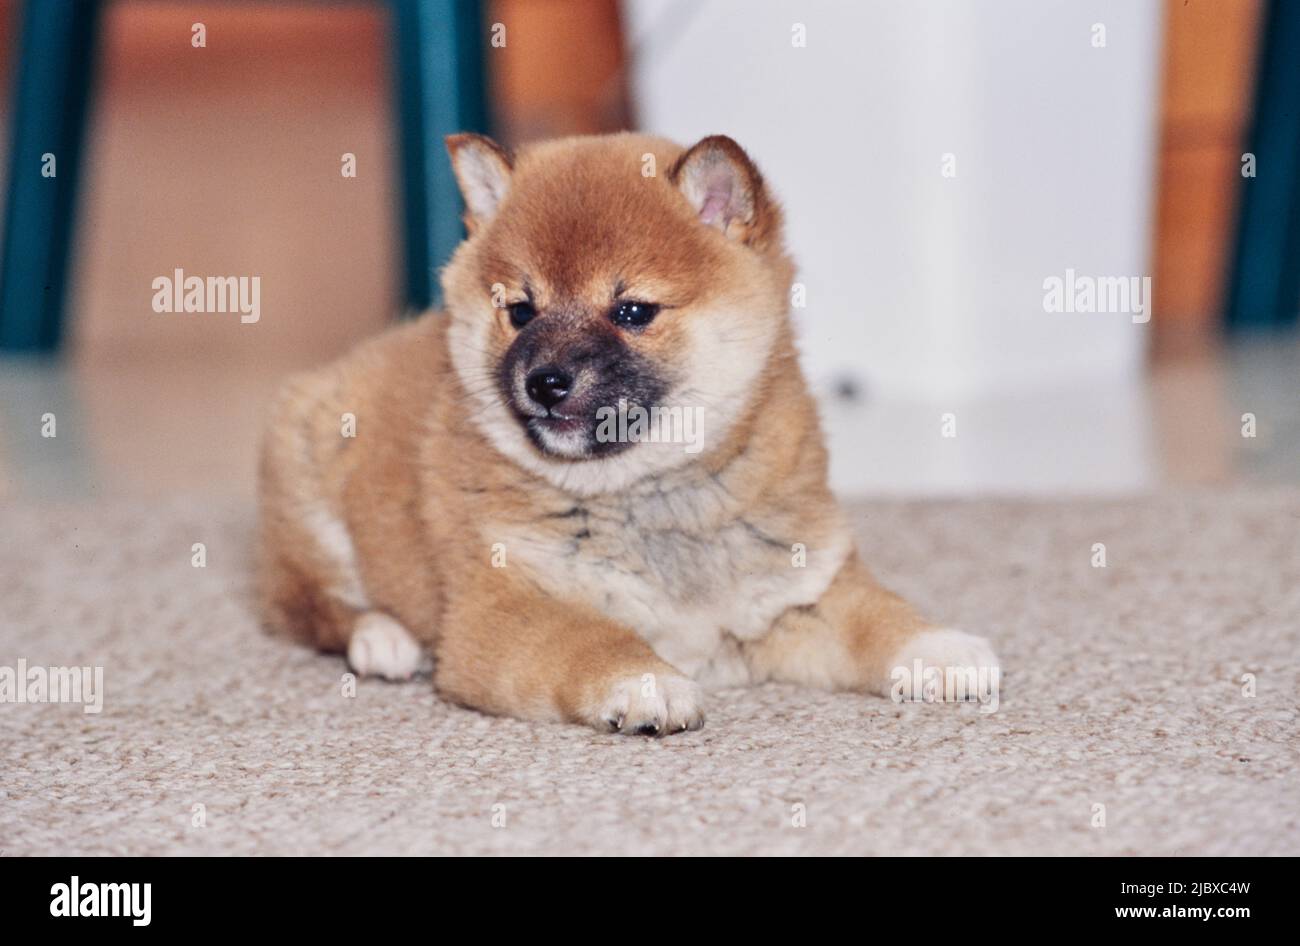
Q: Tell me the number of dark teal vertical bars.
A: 3